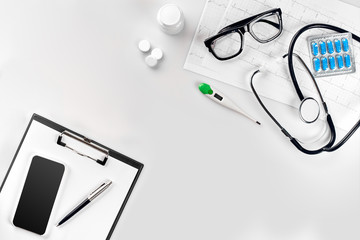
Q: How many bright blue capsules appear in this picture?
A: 10